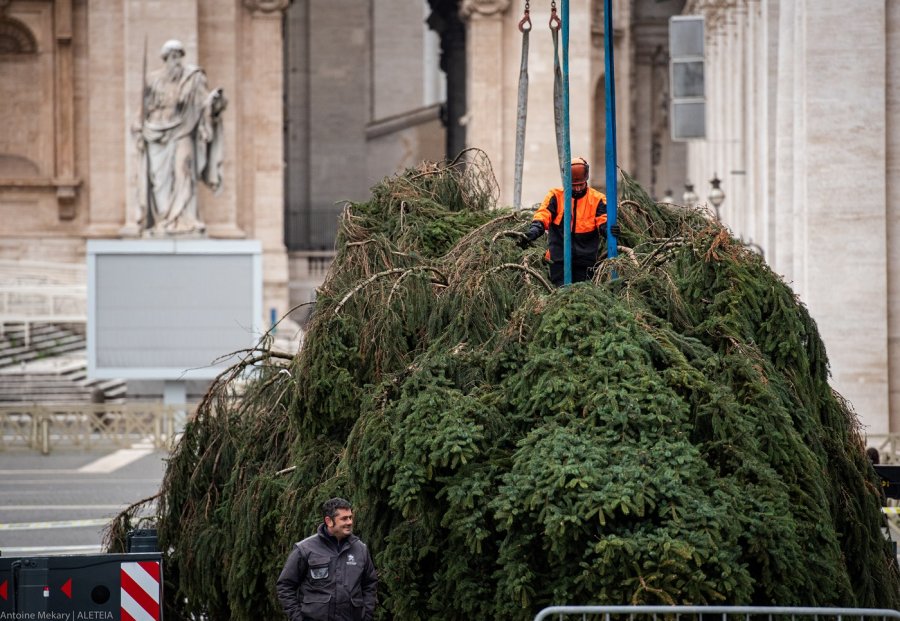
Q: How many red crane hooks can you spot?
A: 2